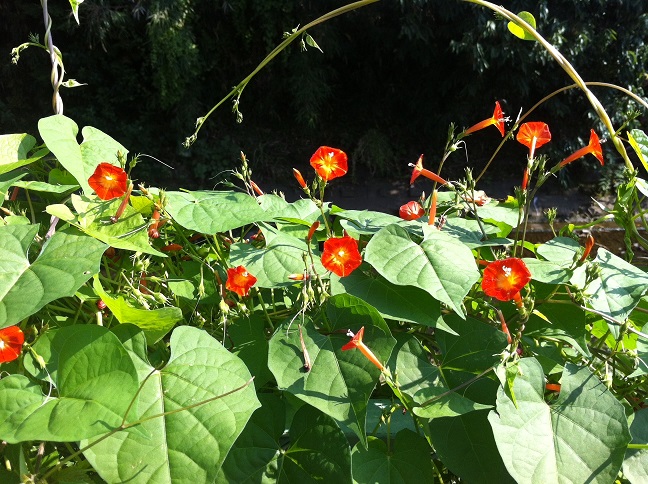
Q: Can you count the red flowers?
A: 12